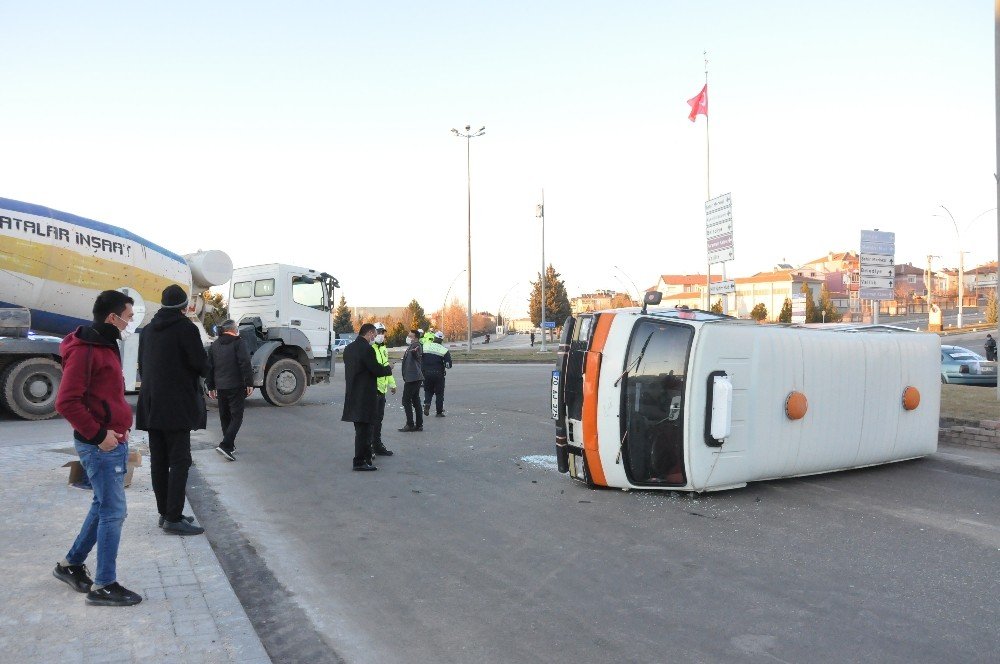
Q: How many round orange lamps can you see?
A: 2